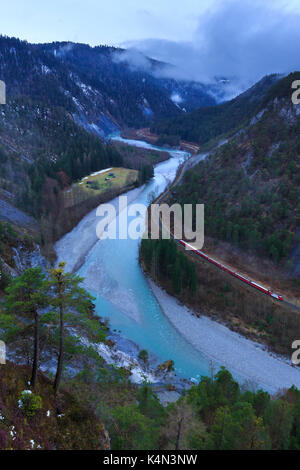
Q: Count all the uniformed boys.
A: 0